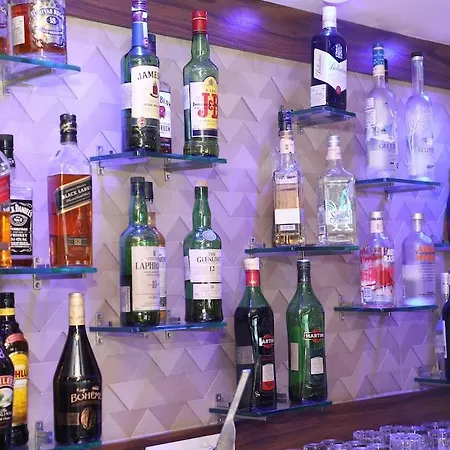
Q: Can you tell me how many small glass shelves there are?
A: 12